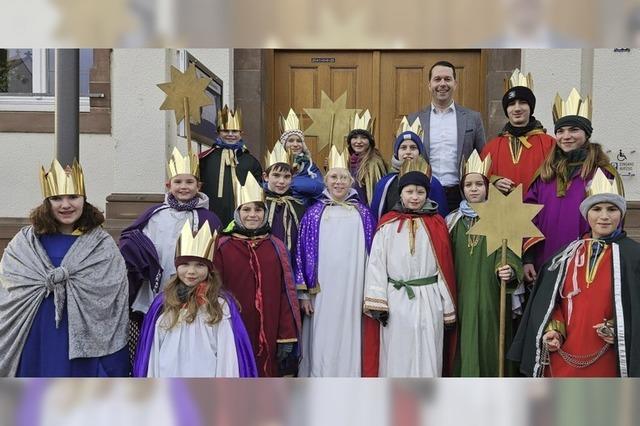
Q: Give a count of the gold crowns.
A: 15